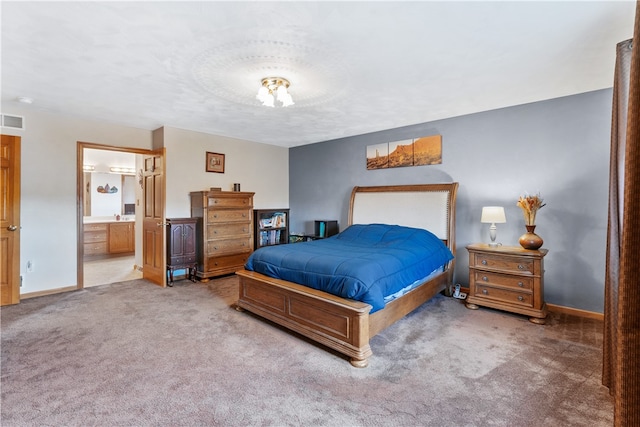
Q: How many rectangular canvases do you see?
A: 3